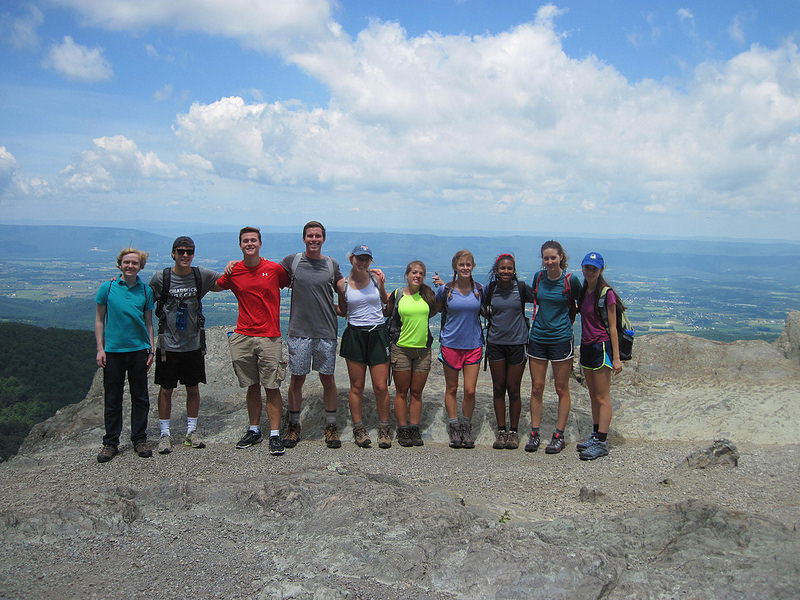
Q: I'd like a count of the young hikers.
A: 10